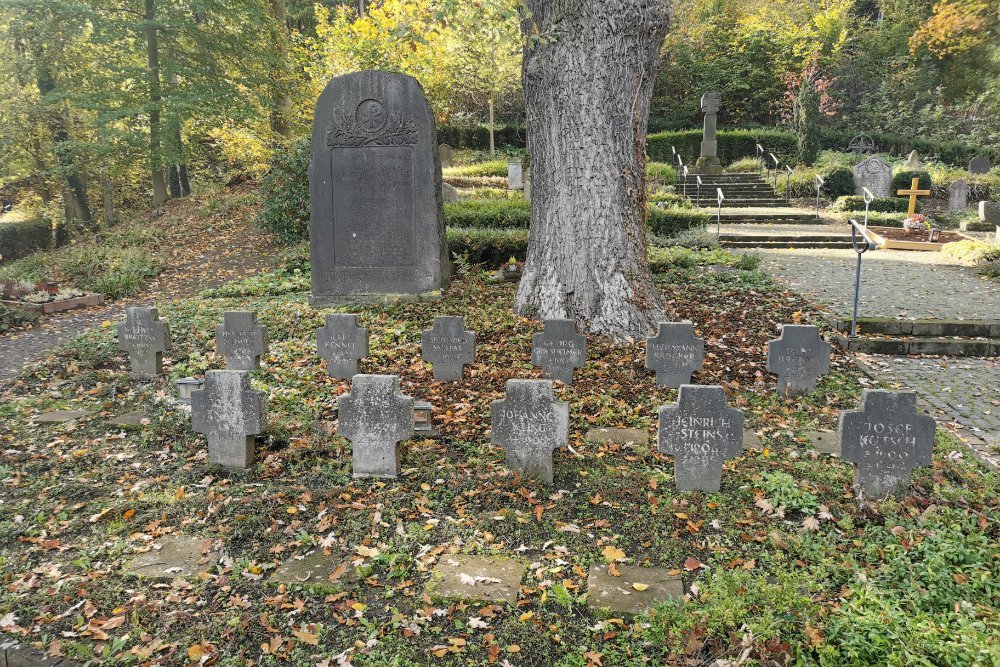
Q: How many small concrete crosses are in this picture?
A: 12